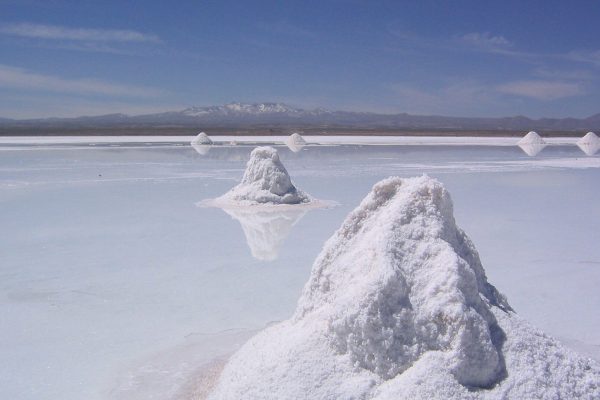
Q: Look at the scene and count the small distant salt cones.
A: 4